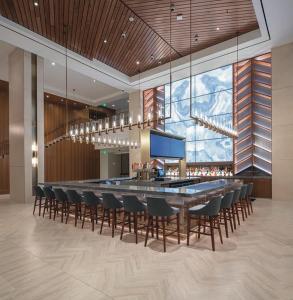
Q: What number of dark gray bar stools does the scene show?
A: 13